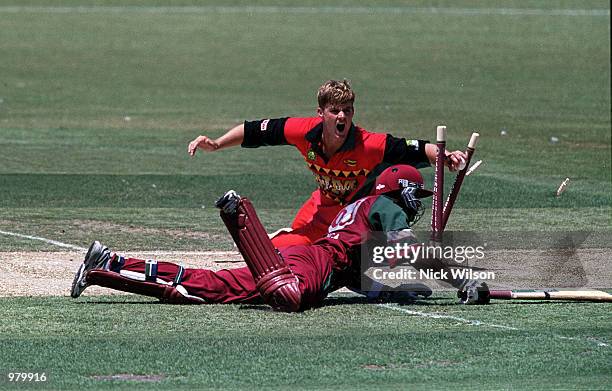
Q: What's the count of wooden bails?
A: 2